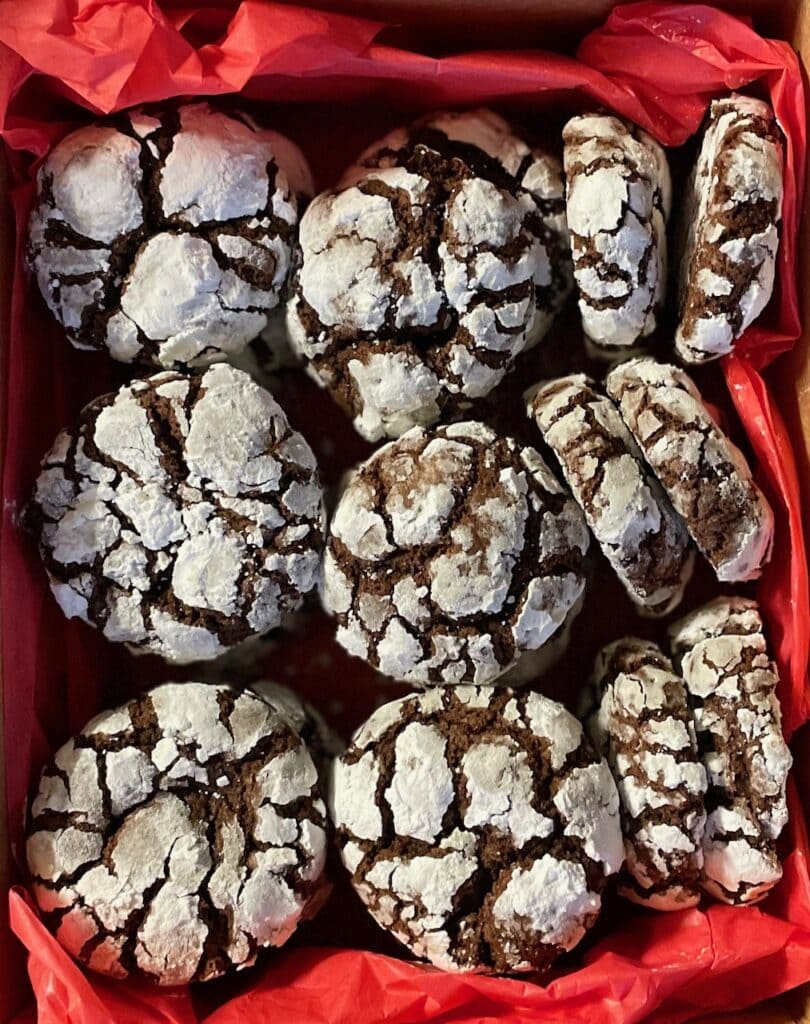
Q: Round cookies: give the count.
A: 6